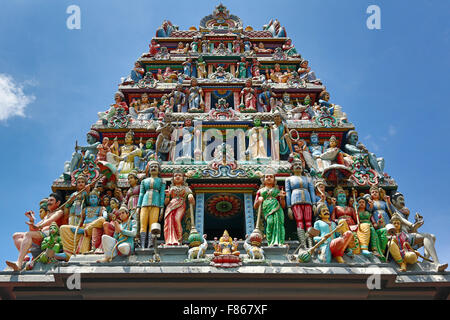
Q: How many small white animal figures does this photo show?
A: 2